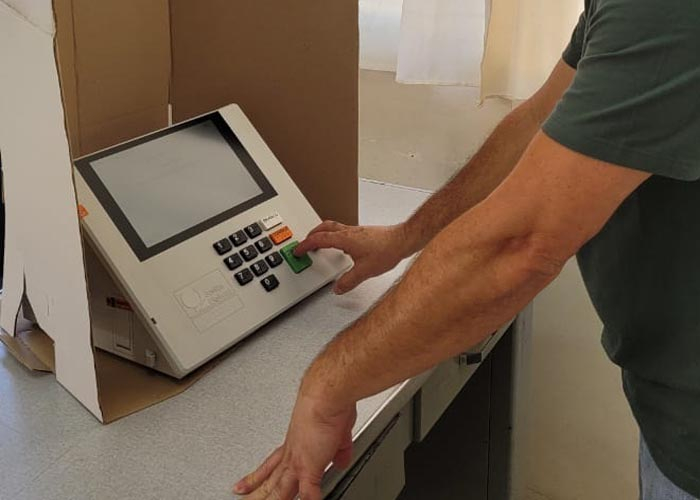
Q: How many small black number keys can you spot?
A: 10